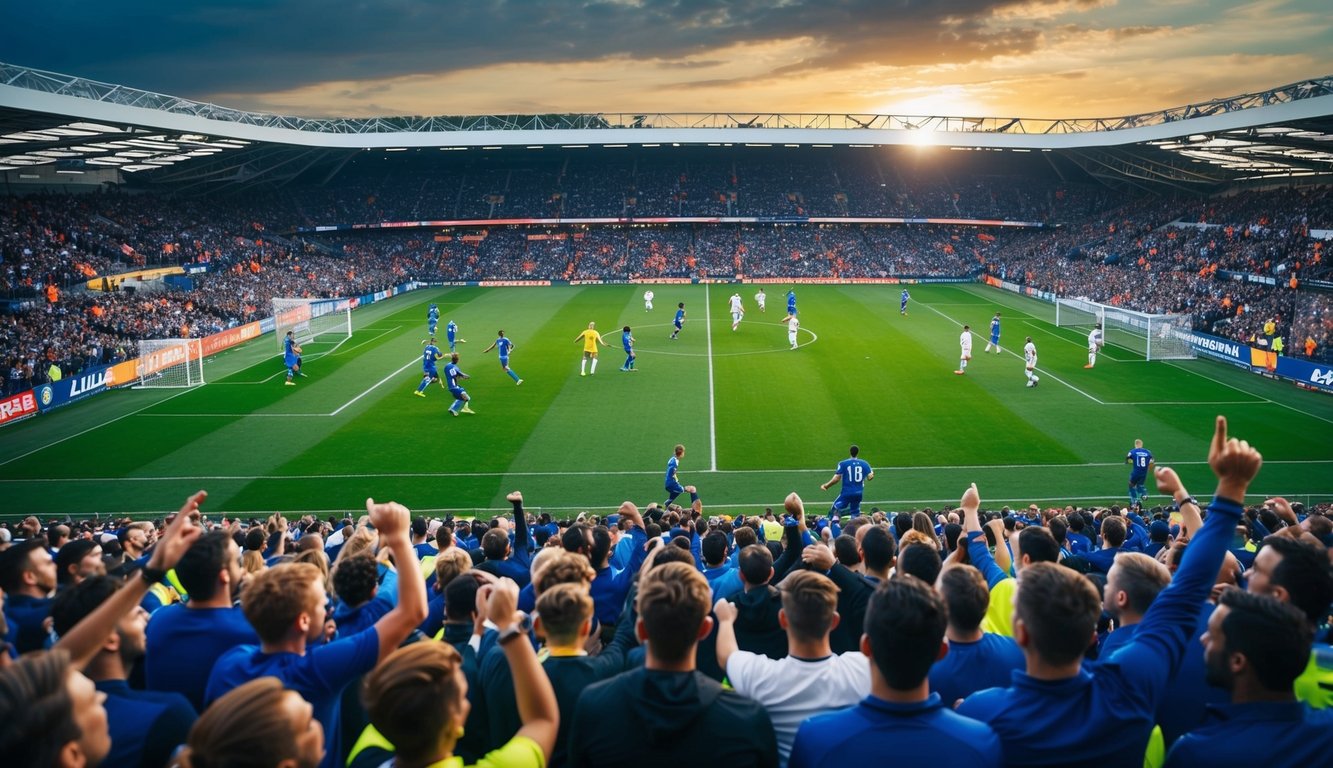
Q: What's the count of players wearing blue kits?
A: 14